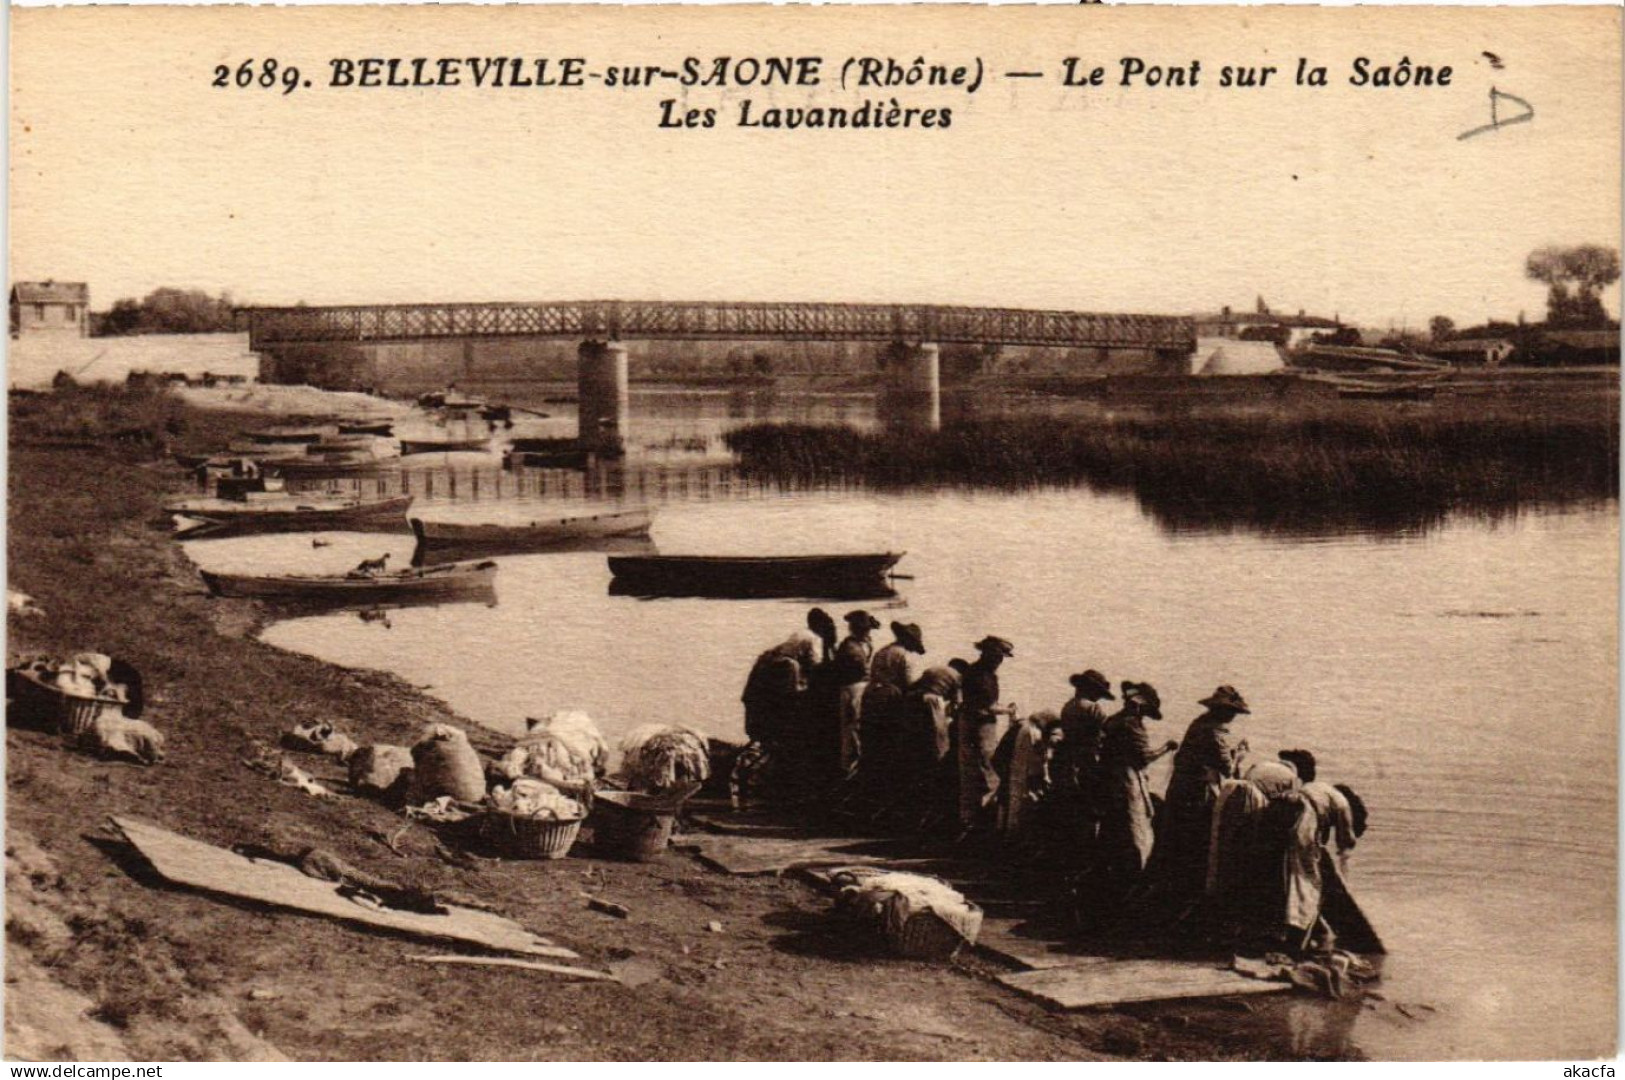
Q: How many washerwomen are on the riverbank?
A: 12